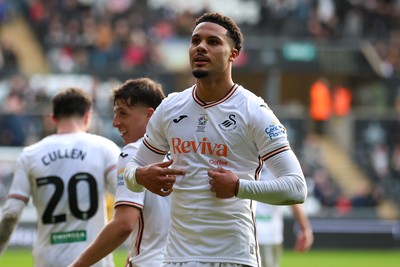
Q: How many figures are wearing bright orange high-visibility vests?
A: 2